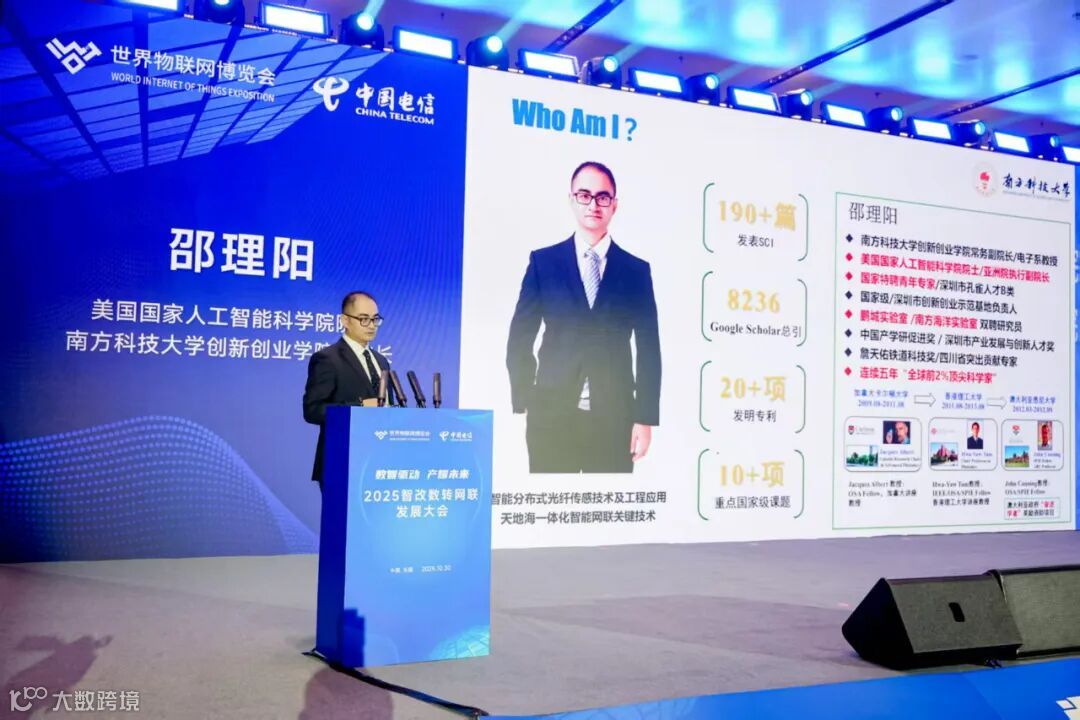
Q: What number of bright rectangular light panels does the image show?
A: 10